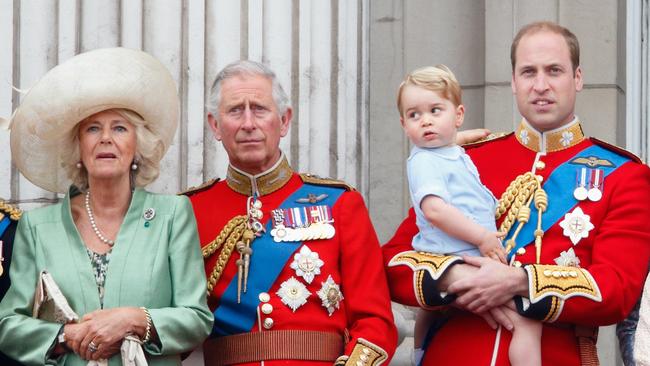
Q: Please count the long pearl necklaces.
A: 1